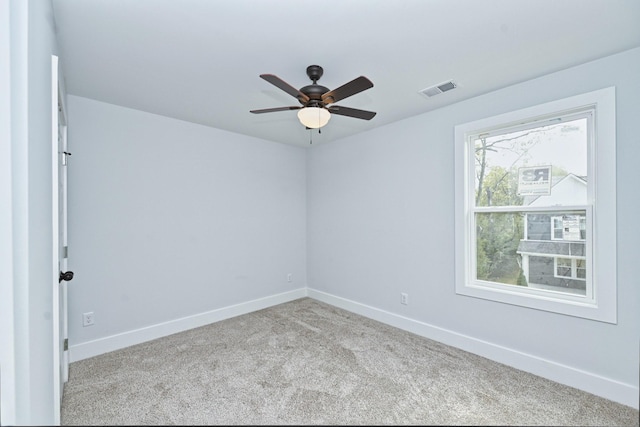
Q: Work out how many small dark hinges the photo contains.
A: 3